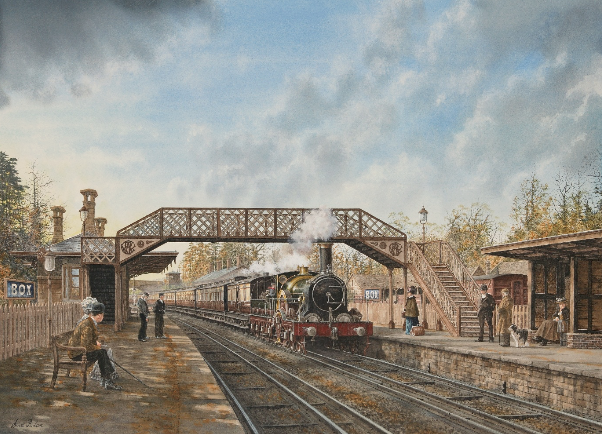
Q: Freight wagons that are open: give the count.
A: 0